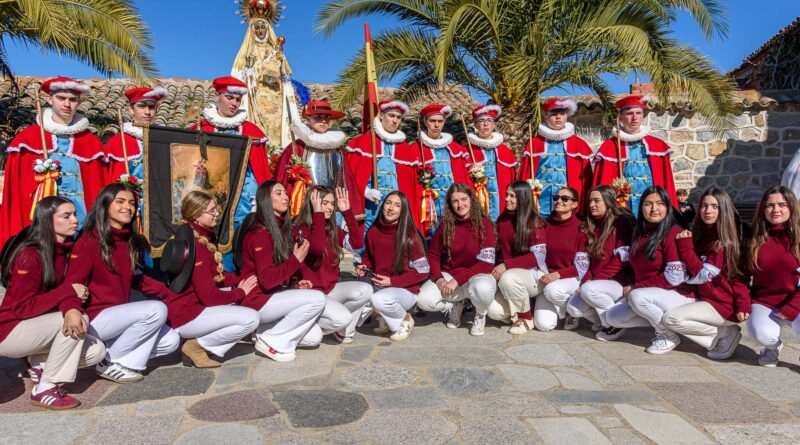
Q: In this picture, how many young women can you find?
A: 13